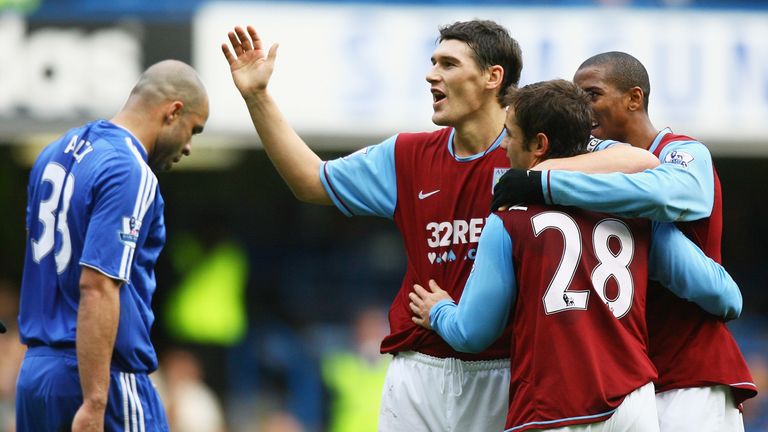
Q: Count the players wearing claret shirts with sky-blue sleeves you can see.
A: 3